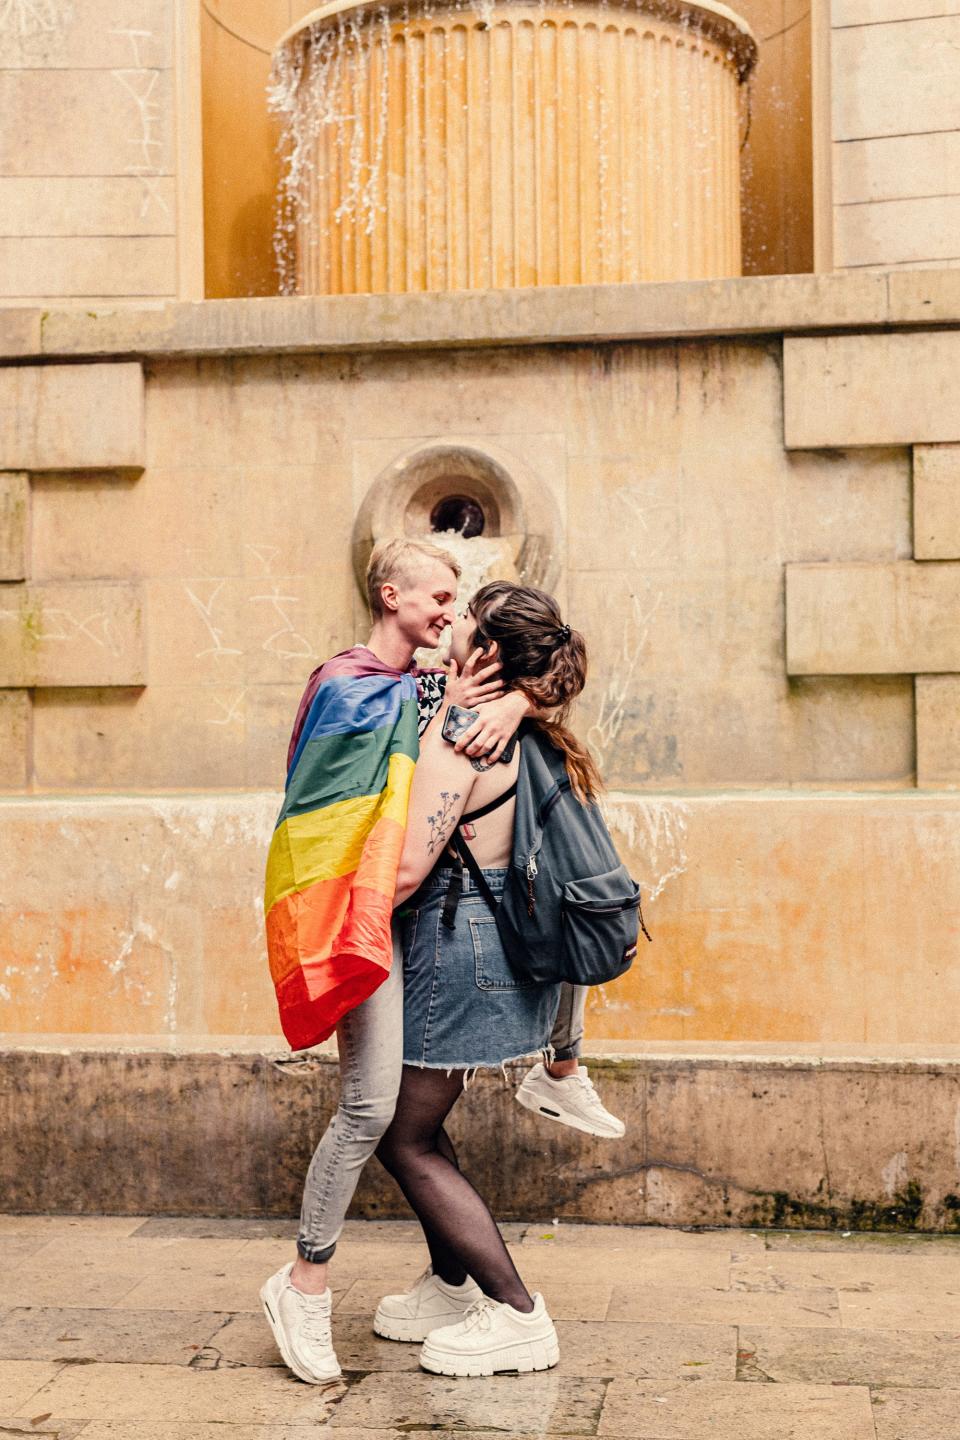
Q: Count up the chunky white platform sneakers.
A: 2